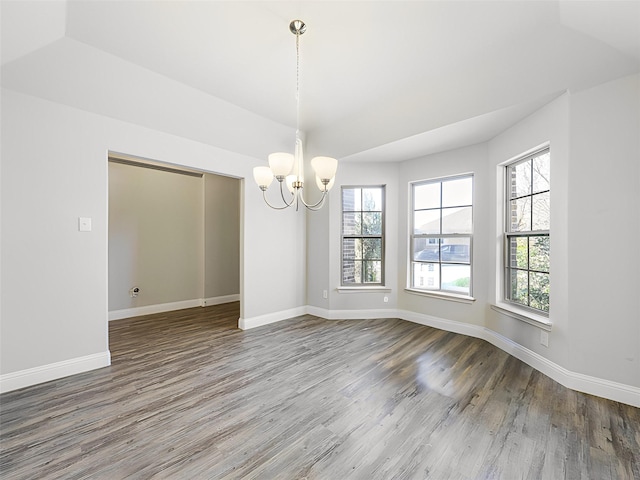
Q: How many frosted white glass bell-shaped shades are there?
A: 5